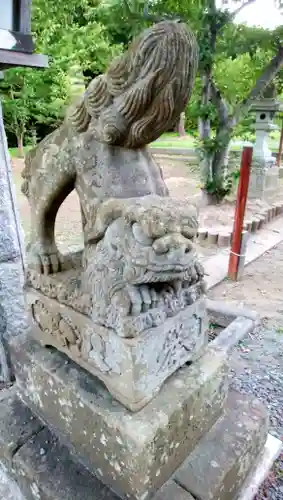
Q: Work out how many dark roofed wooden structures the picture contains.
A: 1